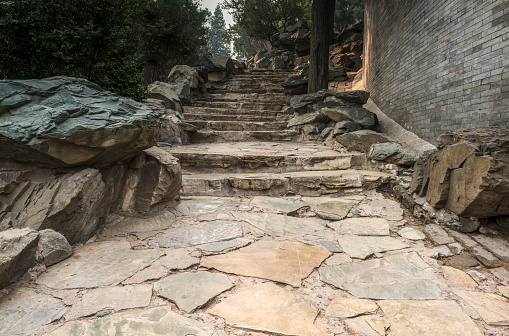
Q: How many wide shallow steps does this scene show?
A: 2